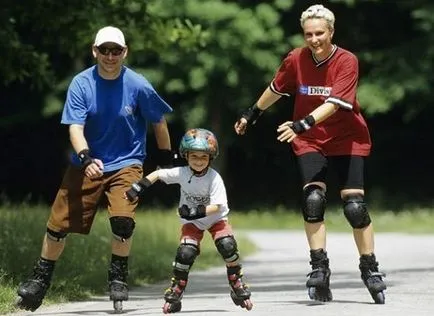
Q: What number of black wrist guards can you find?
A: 6